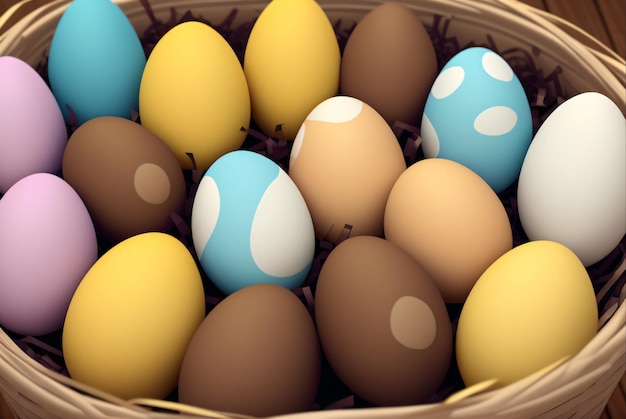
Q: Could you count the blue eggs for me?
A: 3